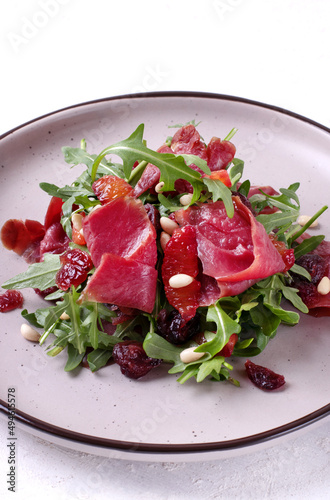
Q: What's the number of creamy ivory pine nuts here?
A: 13